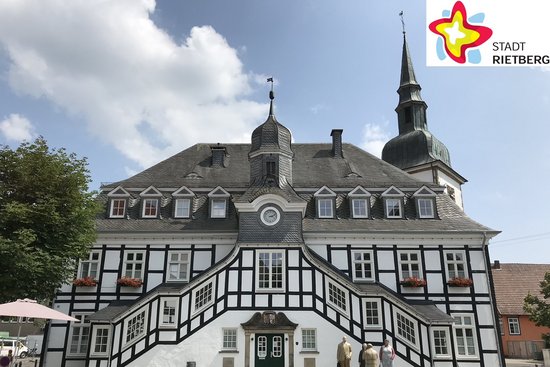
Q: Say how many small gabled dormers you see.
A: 8